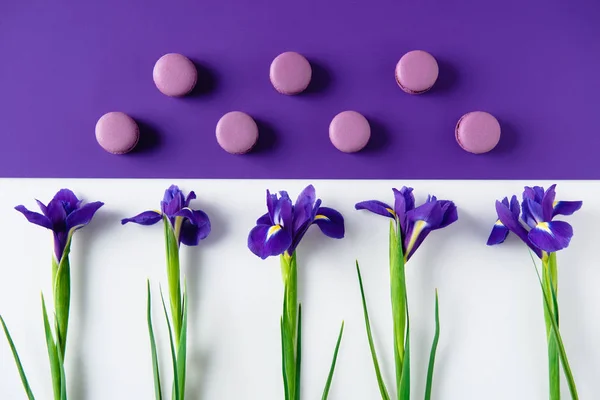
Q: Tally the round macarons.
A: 7